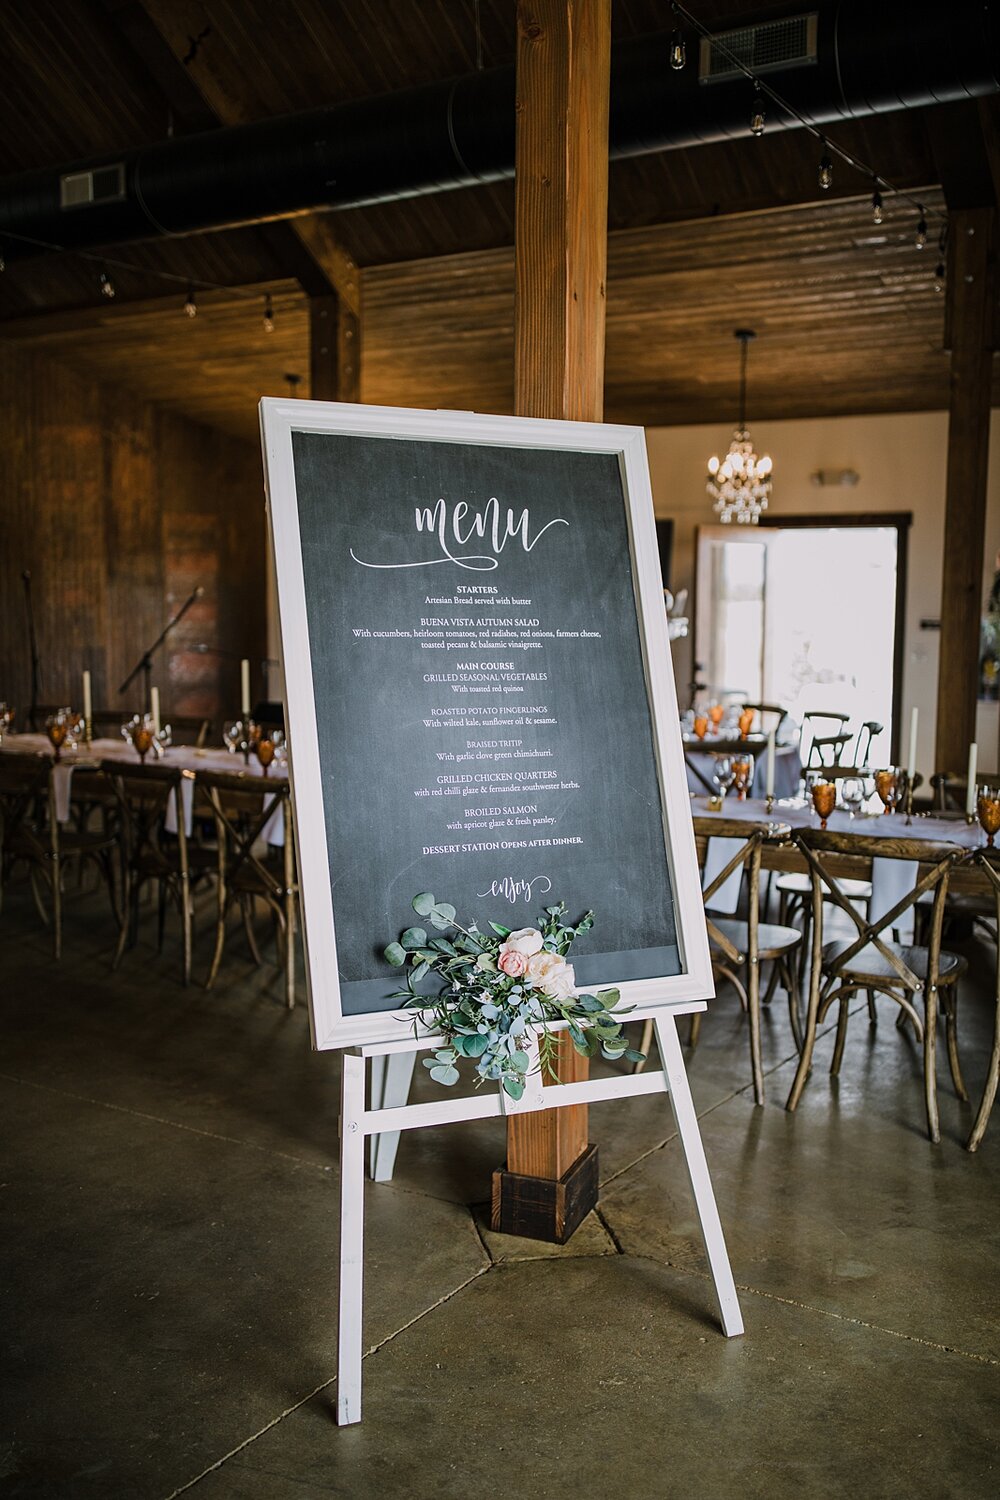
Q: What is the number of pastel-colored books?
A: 0